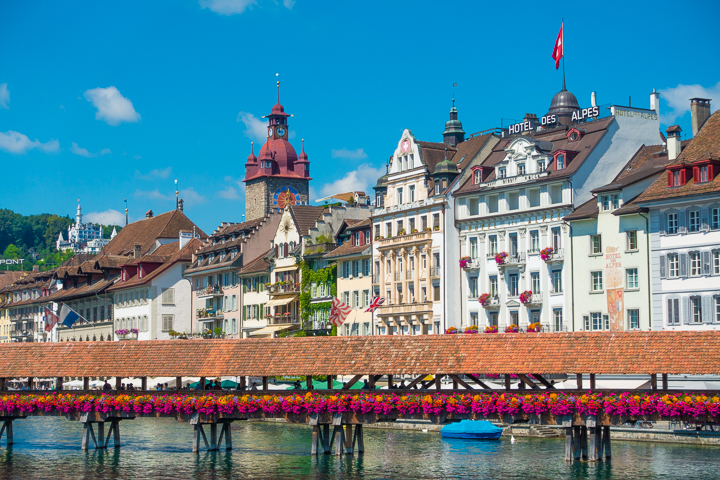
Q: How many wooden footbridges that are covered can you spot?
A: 1